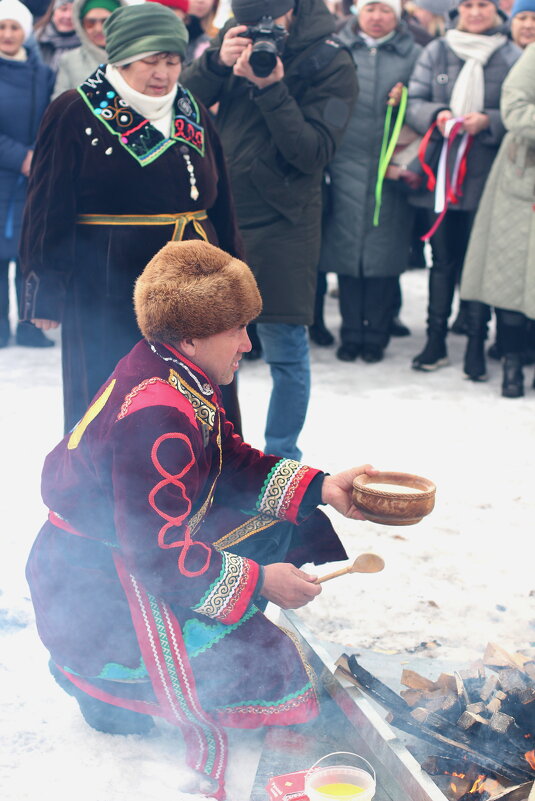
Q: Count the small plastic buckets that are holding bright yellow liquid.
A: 1